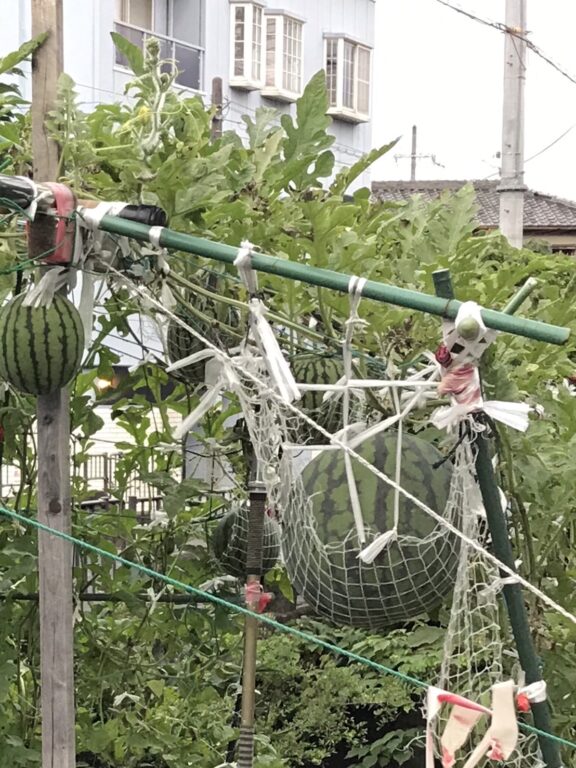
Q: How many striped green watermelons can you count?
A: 5